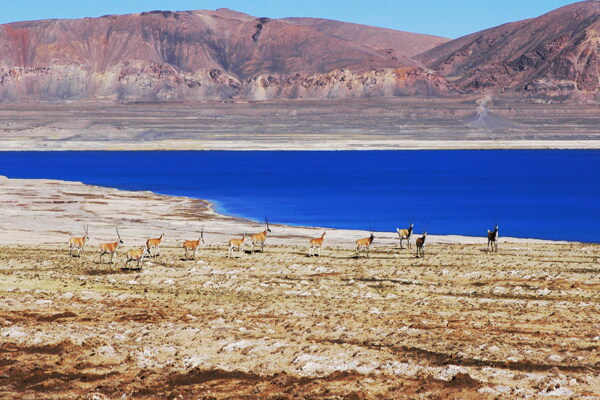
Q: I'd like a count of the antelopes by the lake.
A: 12